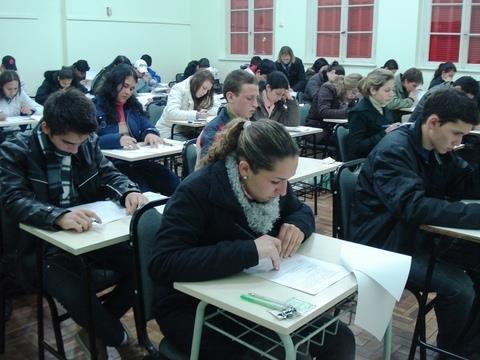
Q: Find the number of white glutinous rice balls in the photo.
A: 0